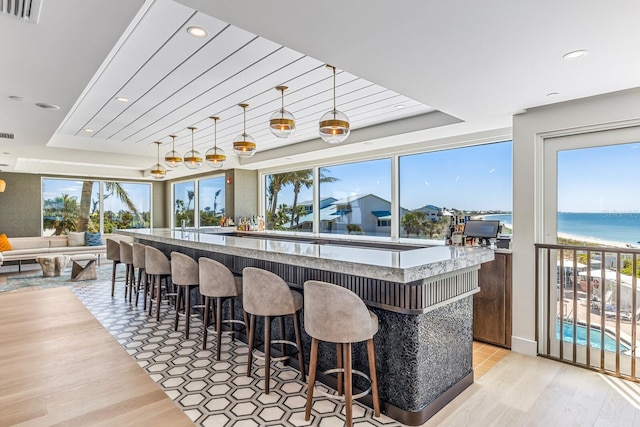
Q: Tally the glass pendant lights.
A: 7